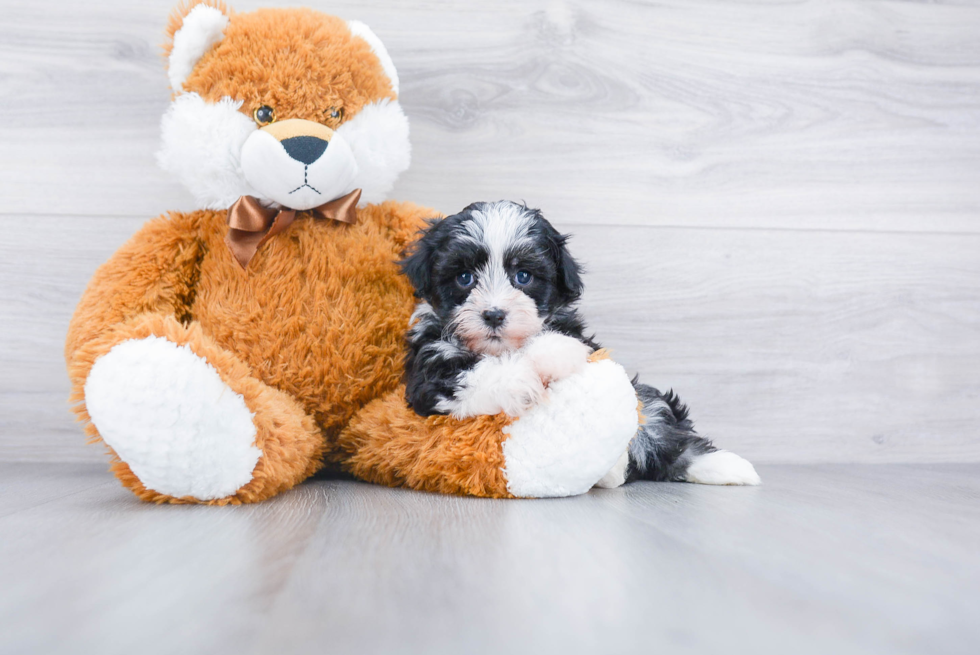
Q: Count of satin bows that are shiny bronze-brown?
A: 1